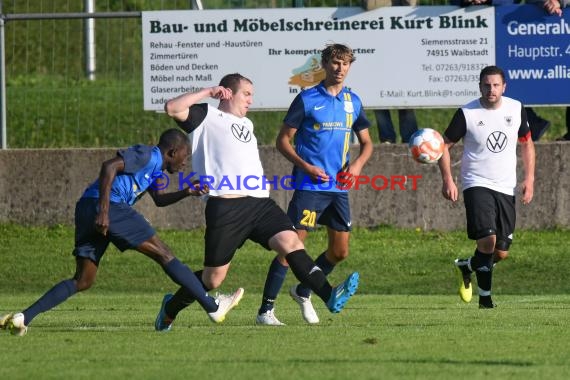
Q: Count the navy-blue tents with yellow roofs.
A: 0